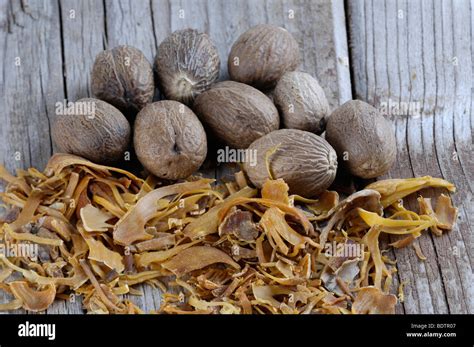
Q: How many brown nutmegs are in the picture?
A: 9